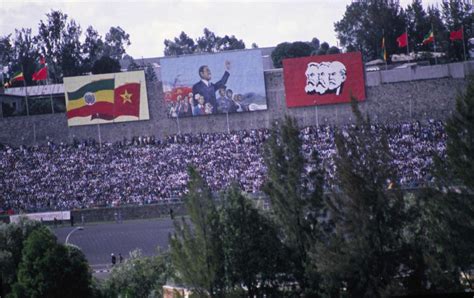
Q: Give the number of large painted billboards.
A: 3